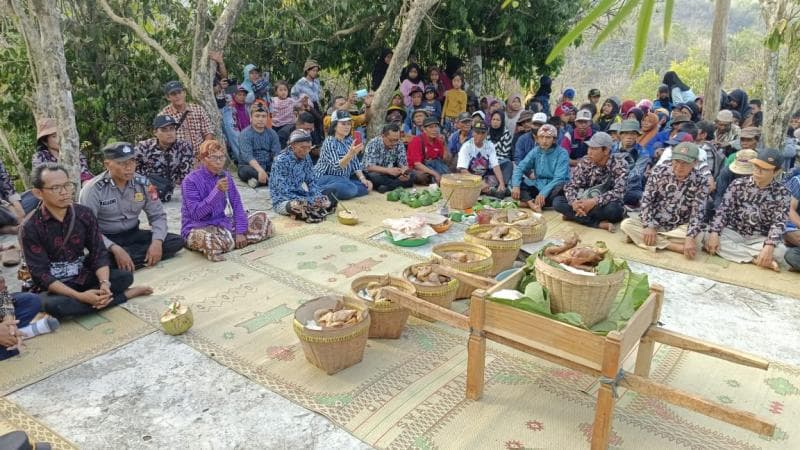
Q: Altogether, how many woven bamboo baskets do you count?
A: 8